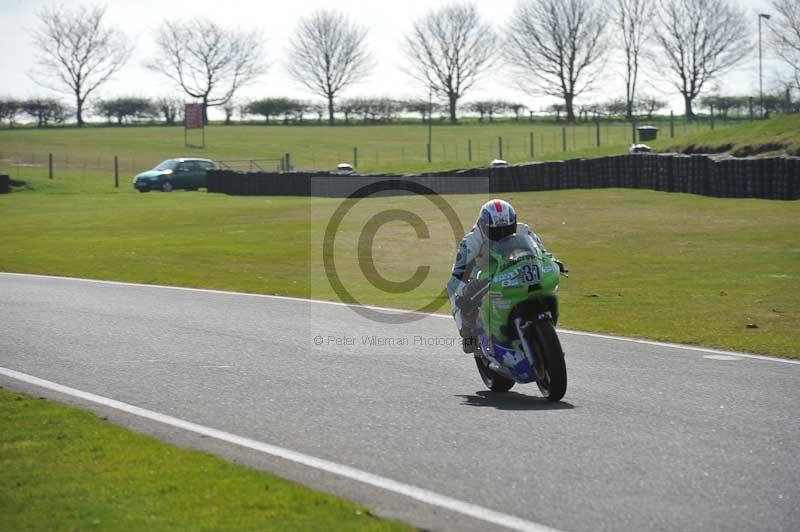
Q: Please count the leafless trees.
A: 8